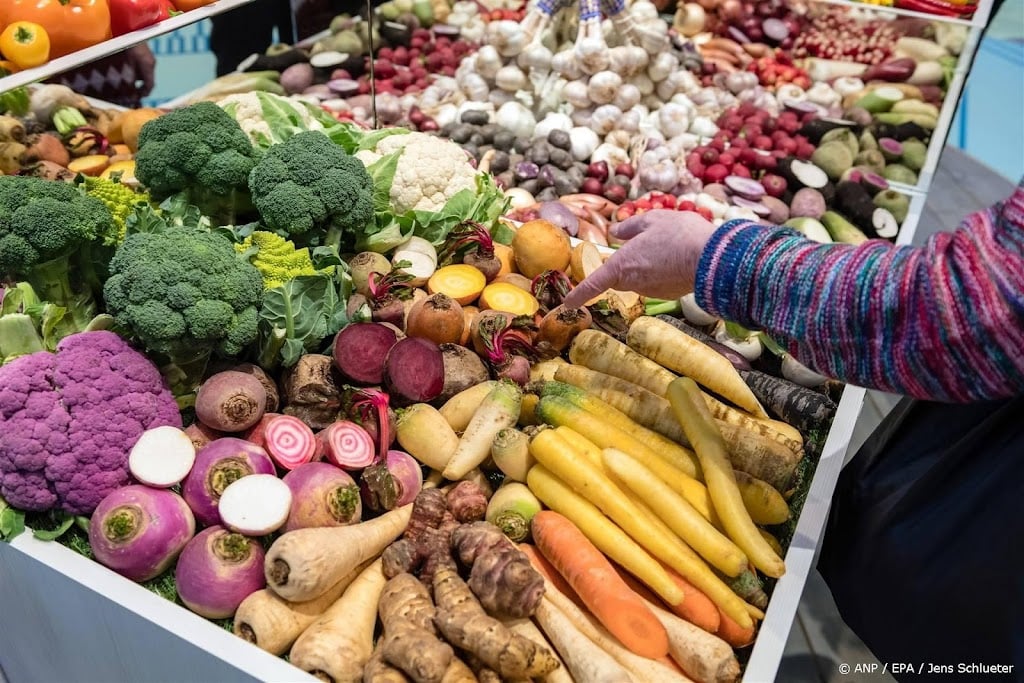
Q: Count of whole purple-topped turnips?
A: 5